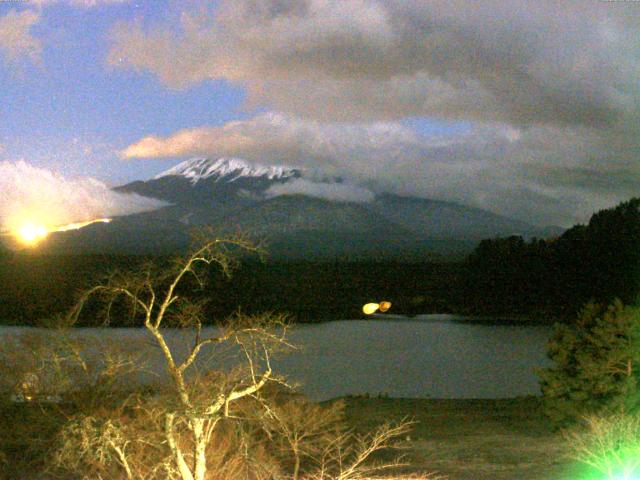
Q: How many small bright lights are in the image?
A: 2